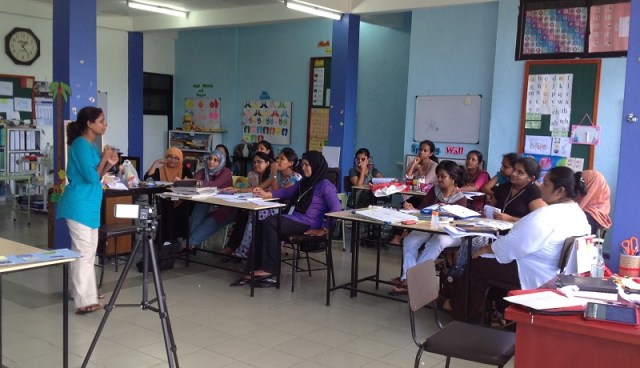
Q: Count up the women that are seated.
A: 15